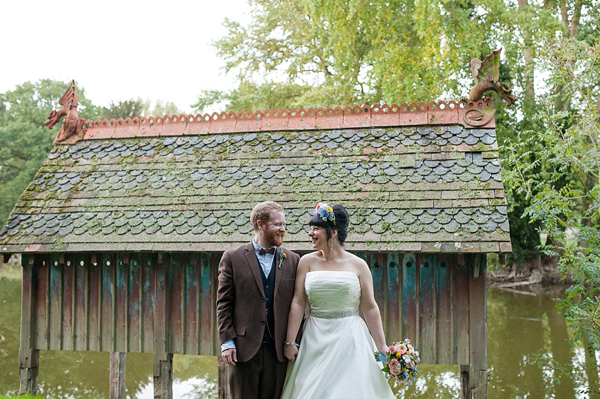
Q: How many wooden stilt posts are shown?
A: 5